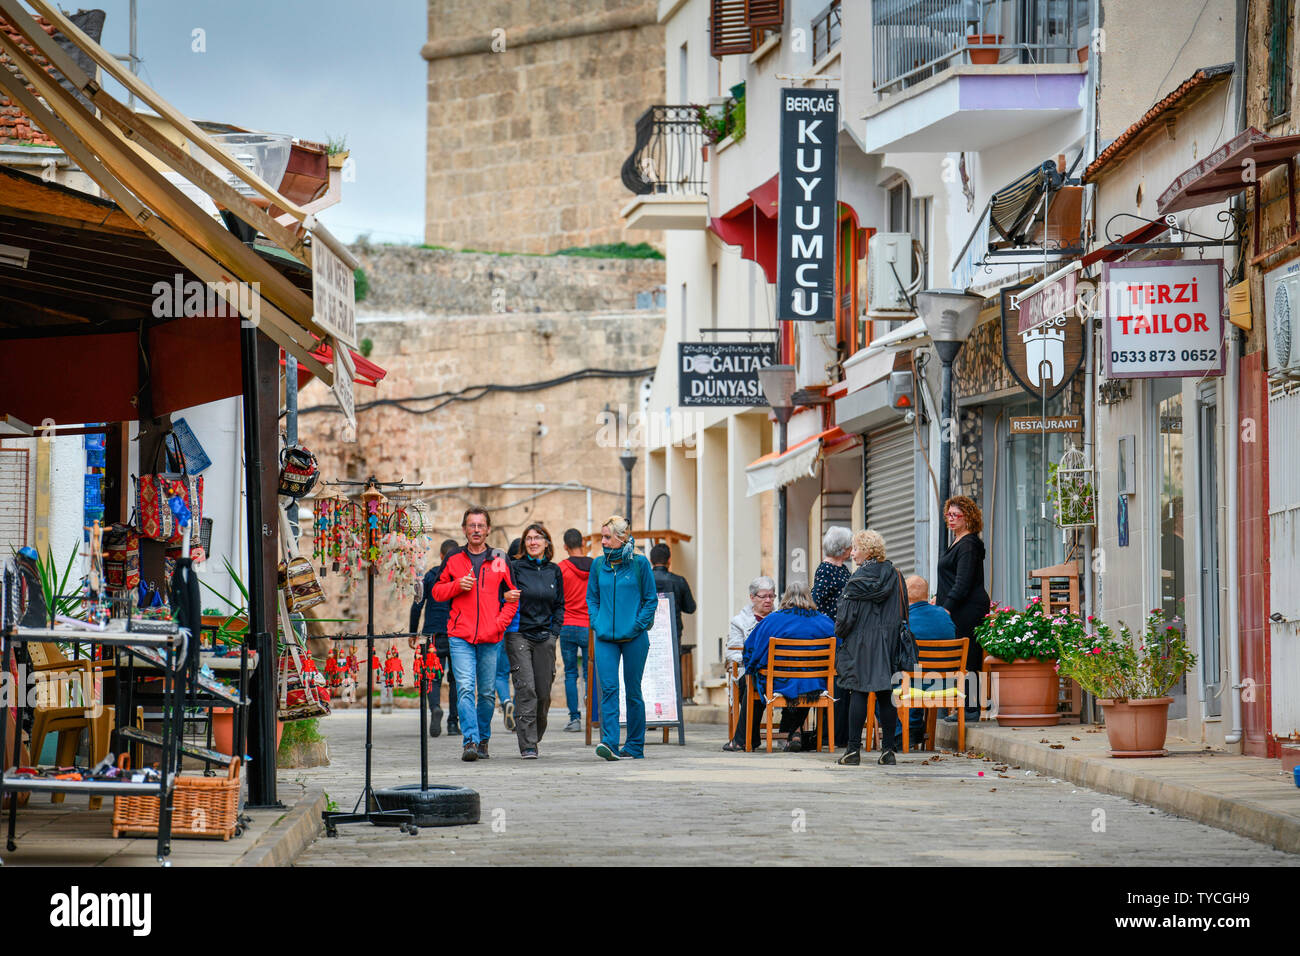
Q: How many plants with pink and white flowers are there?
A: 2